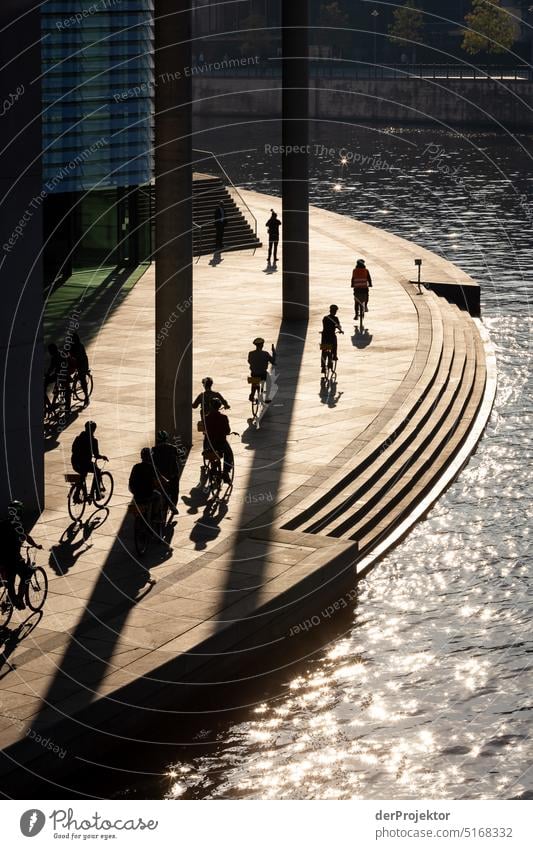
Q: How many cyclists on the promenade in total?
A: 11